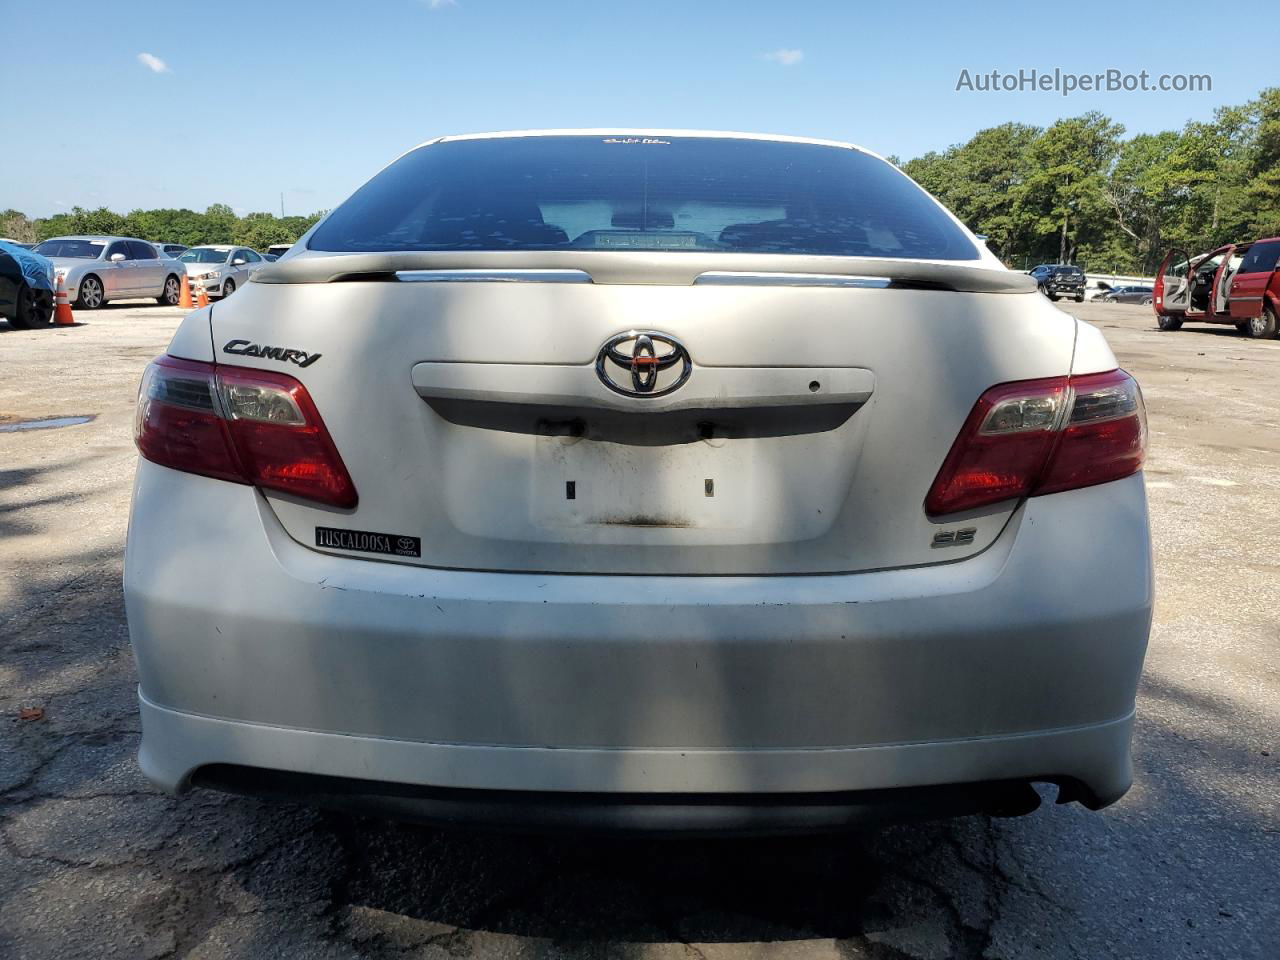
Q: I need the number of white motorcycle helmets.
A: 0